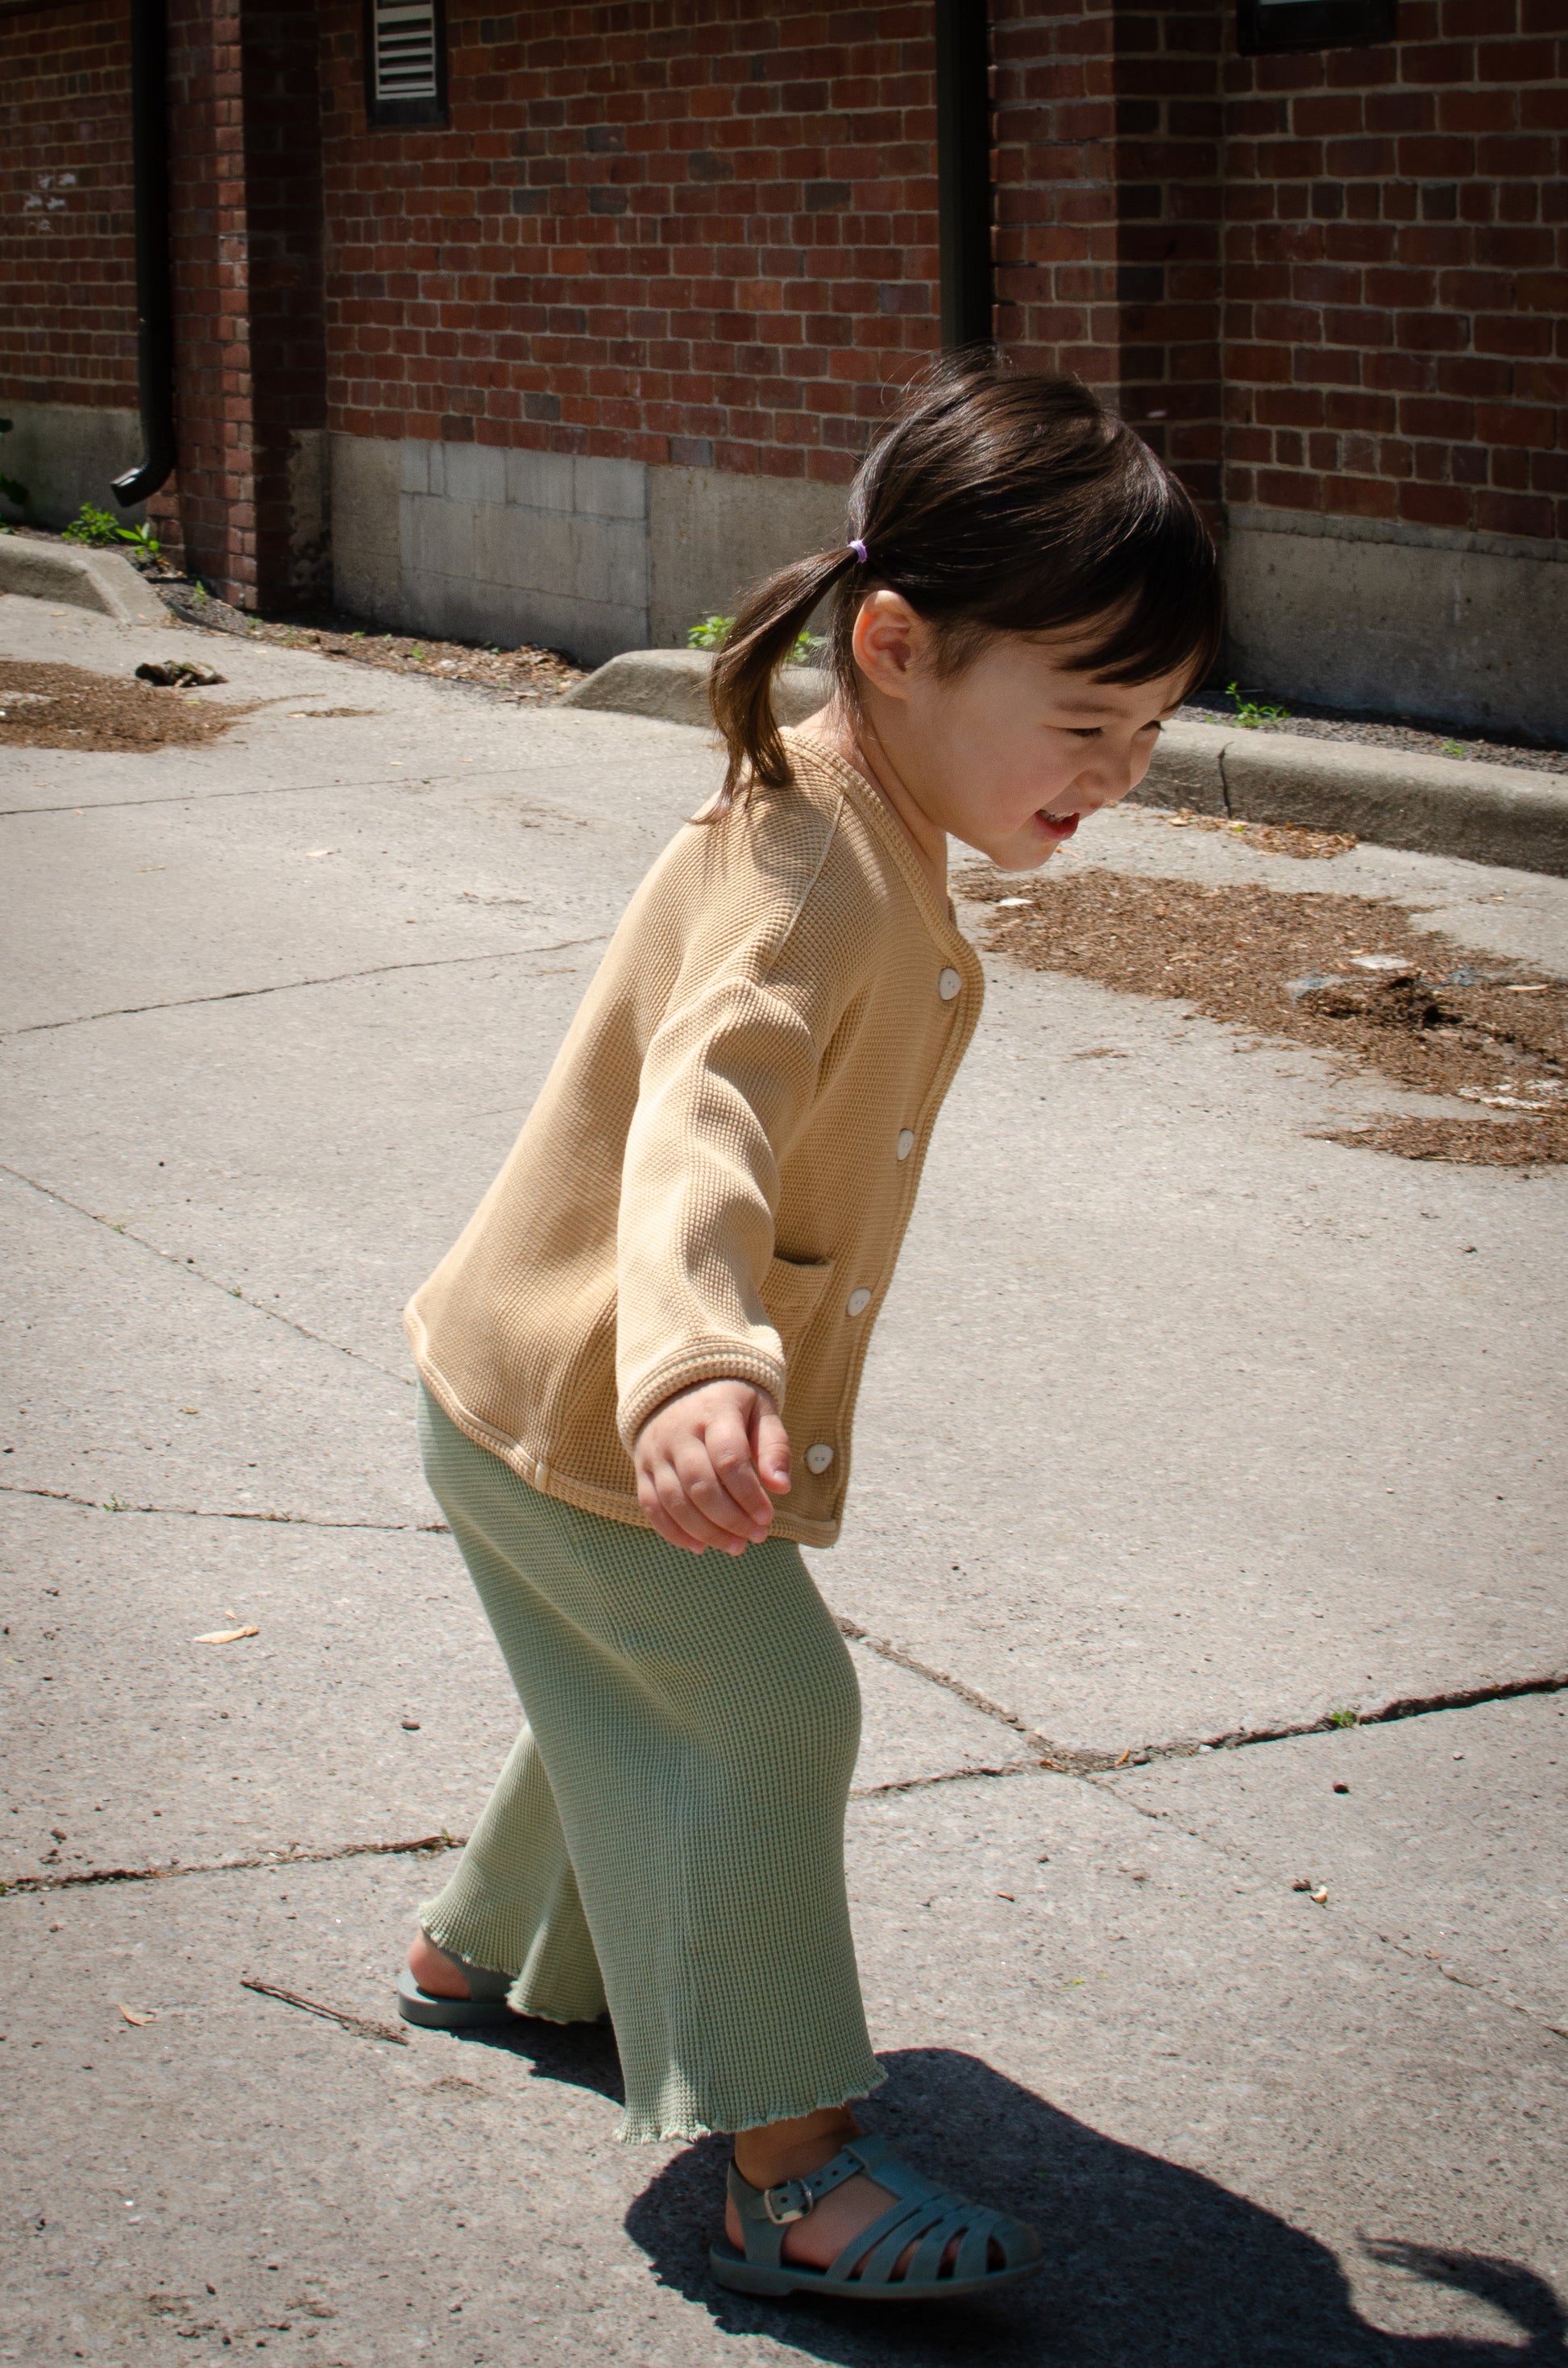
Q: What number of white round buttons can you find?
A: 4